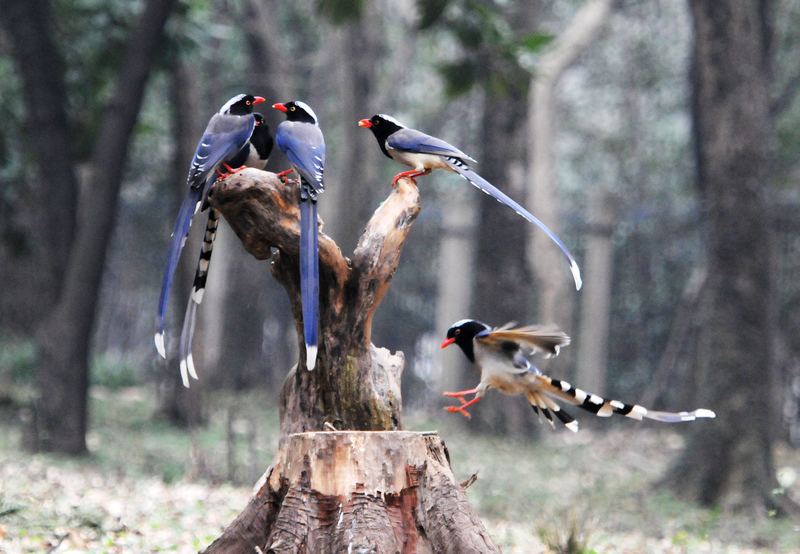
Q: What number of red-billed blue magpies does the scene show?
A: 5